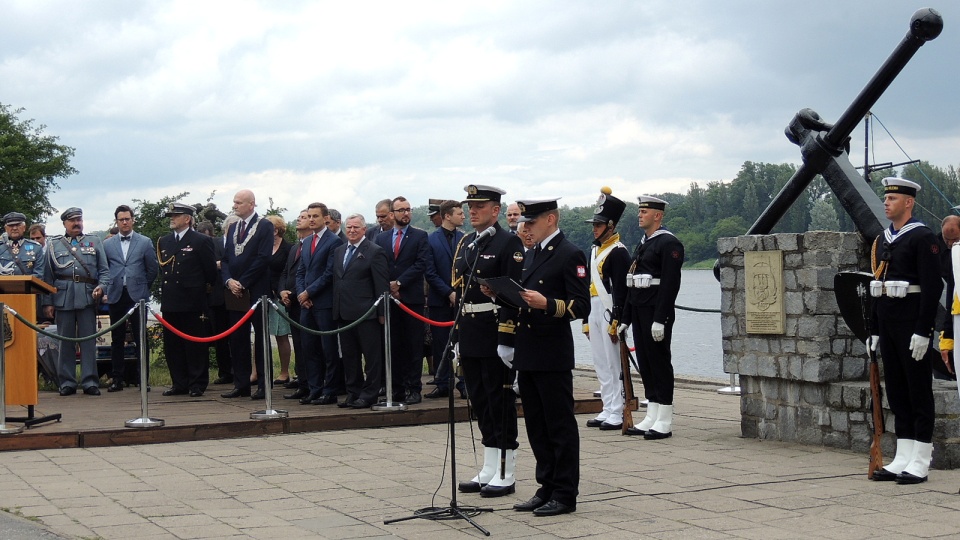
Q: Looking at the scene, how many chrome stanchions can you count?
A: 5